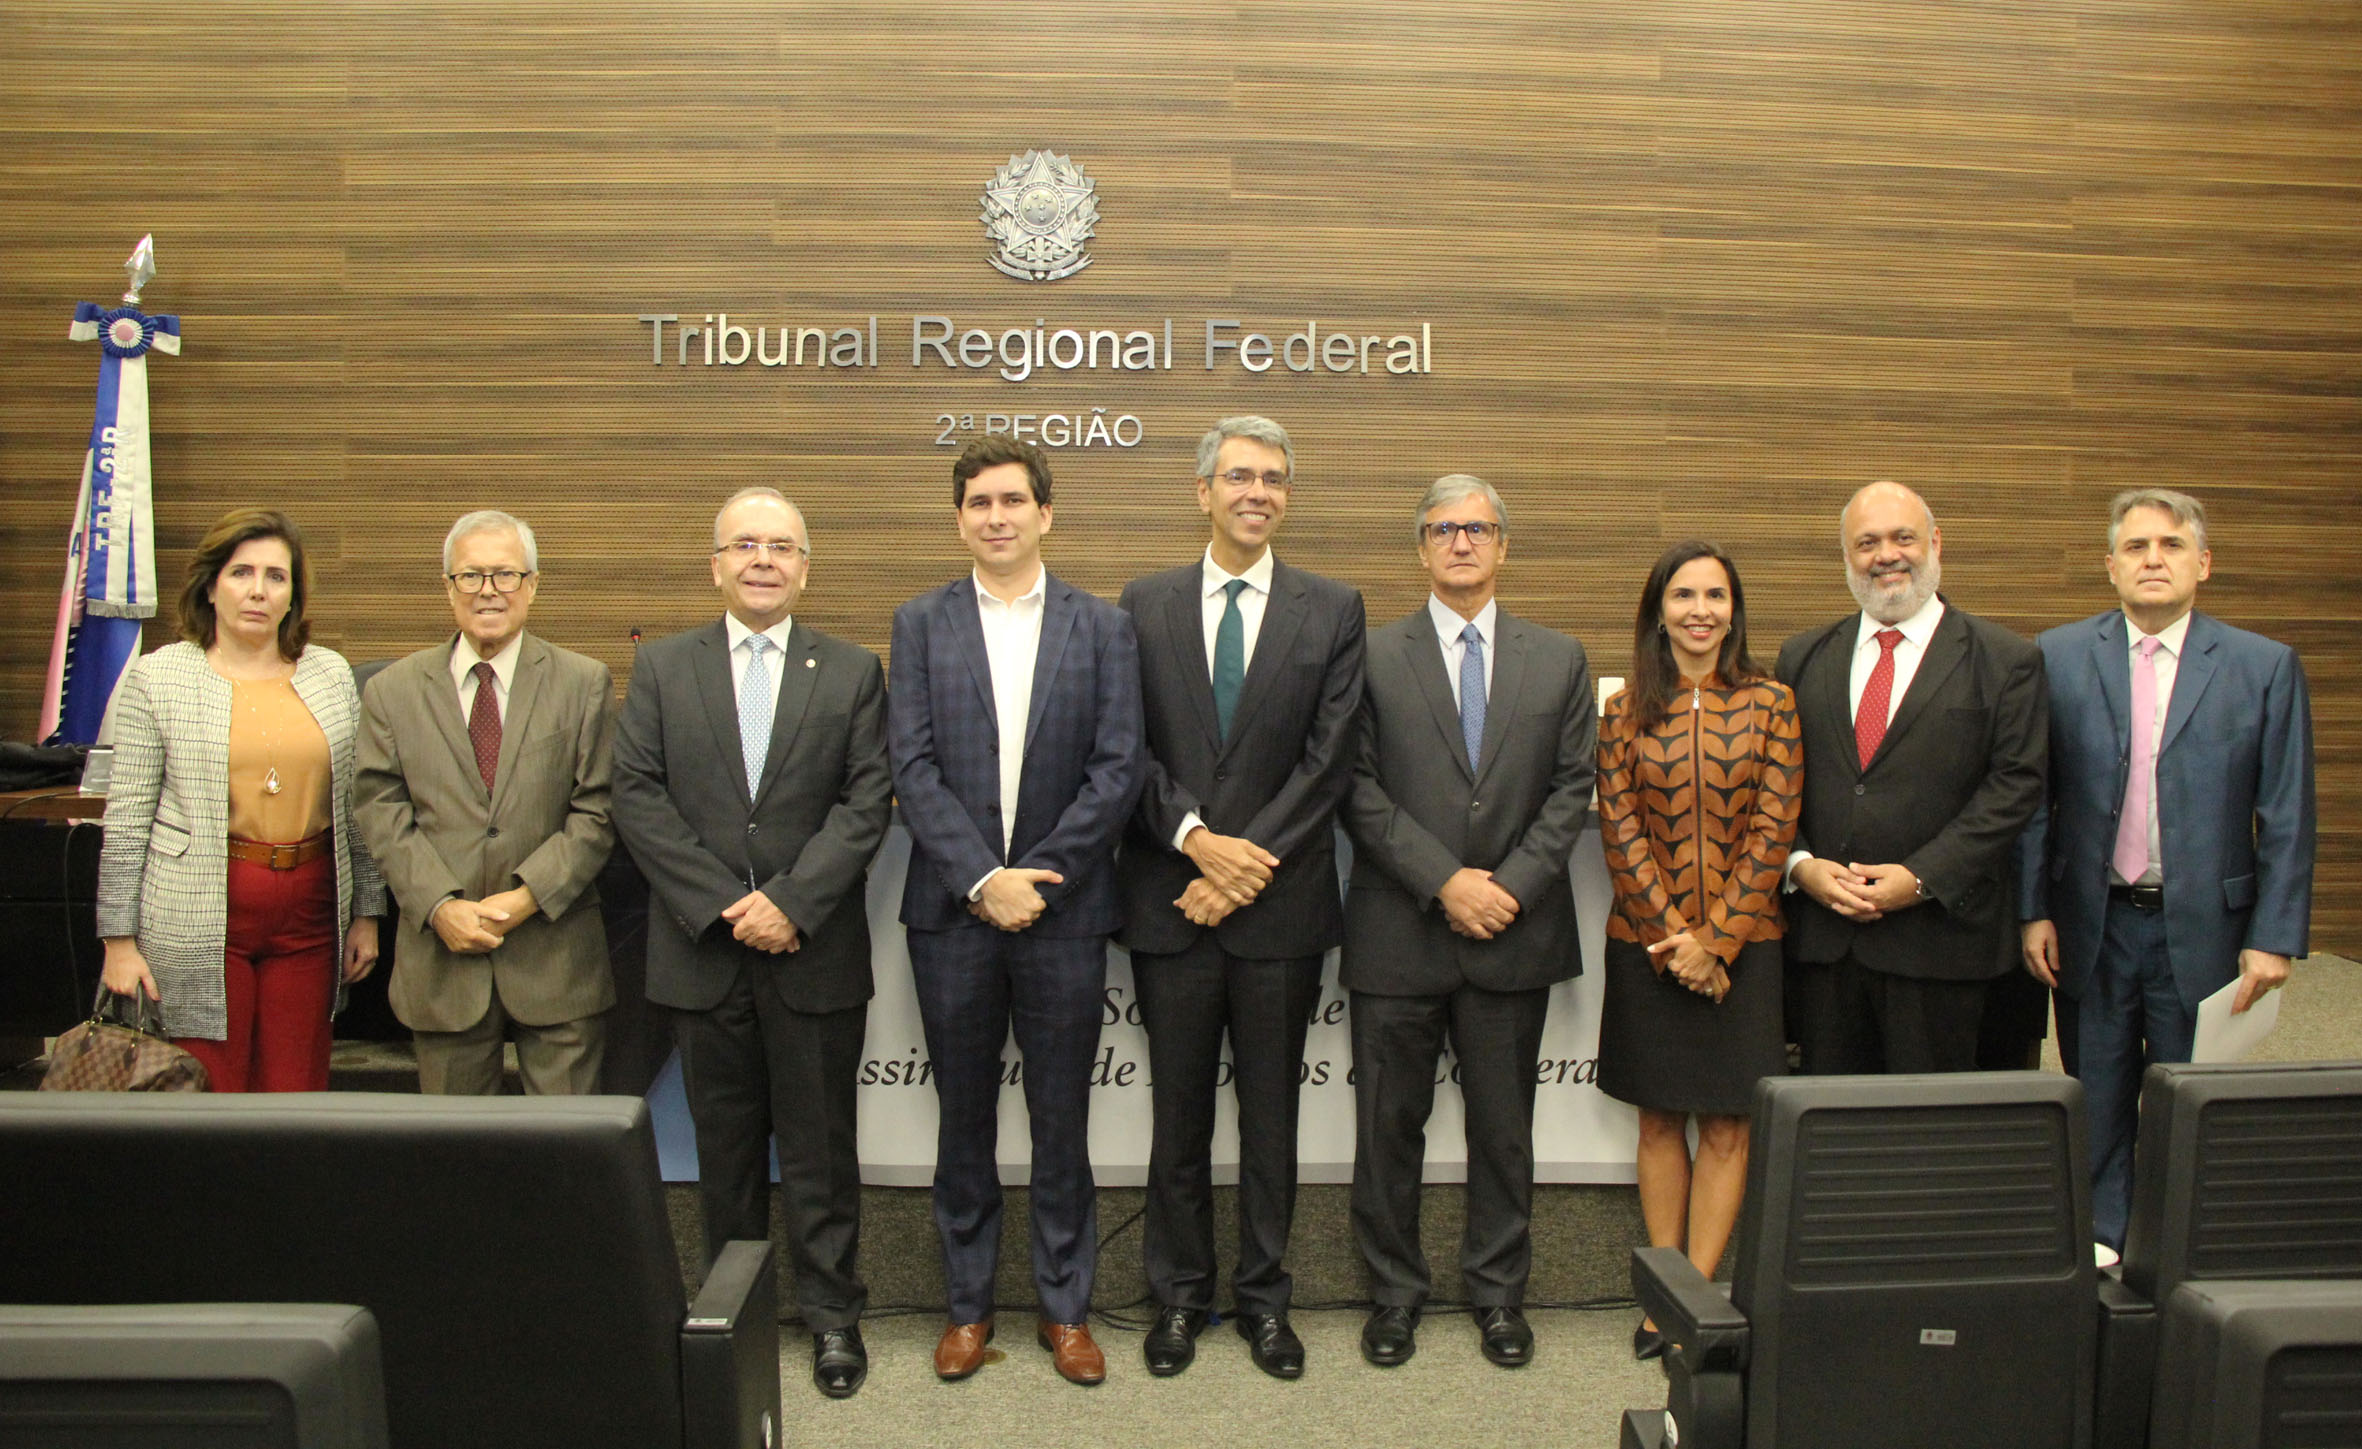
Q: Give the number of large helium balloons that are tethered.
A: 0